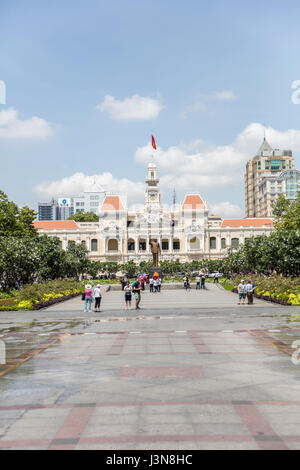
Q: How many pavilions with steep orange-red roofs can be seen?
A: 2